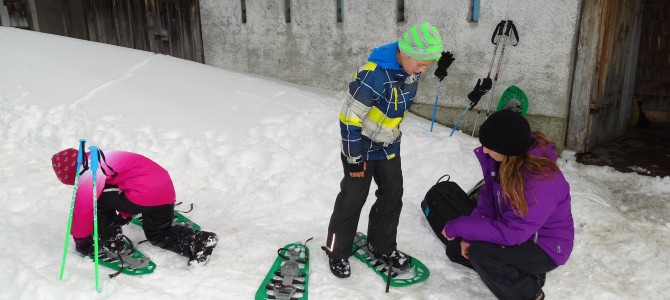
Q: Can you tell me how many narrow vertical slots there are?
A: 5